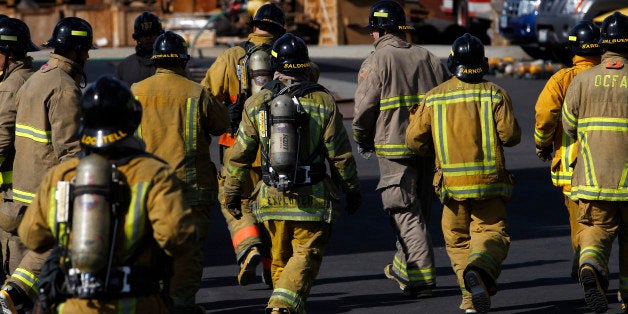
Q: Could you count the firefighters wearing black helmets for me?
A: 11